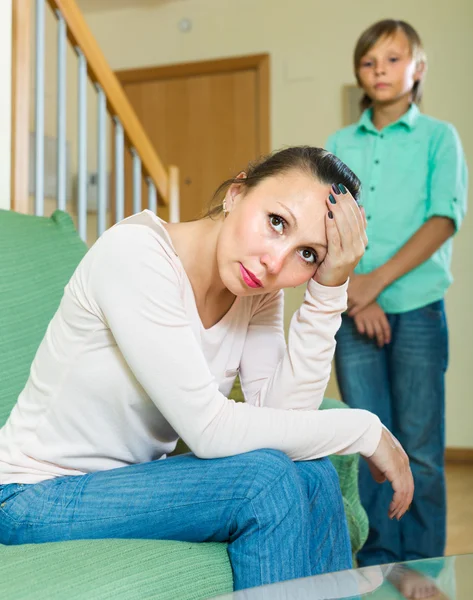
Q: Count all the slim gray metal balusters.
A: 7